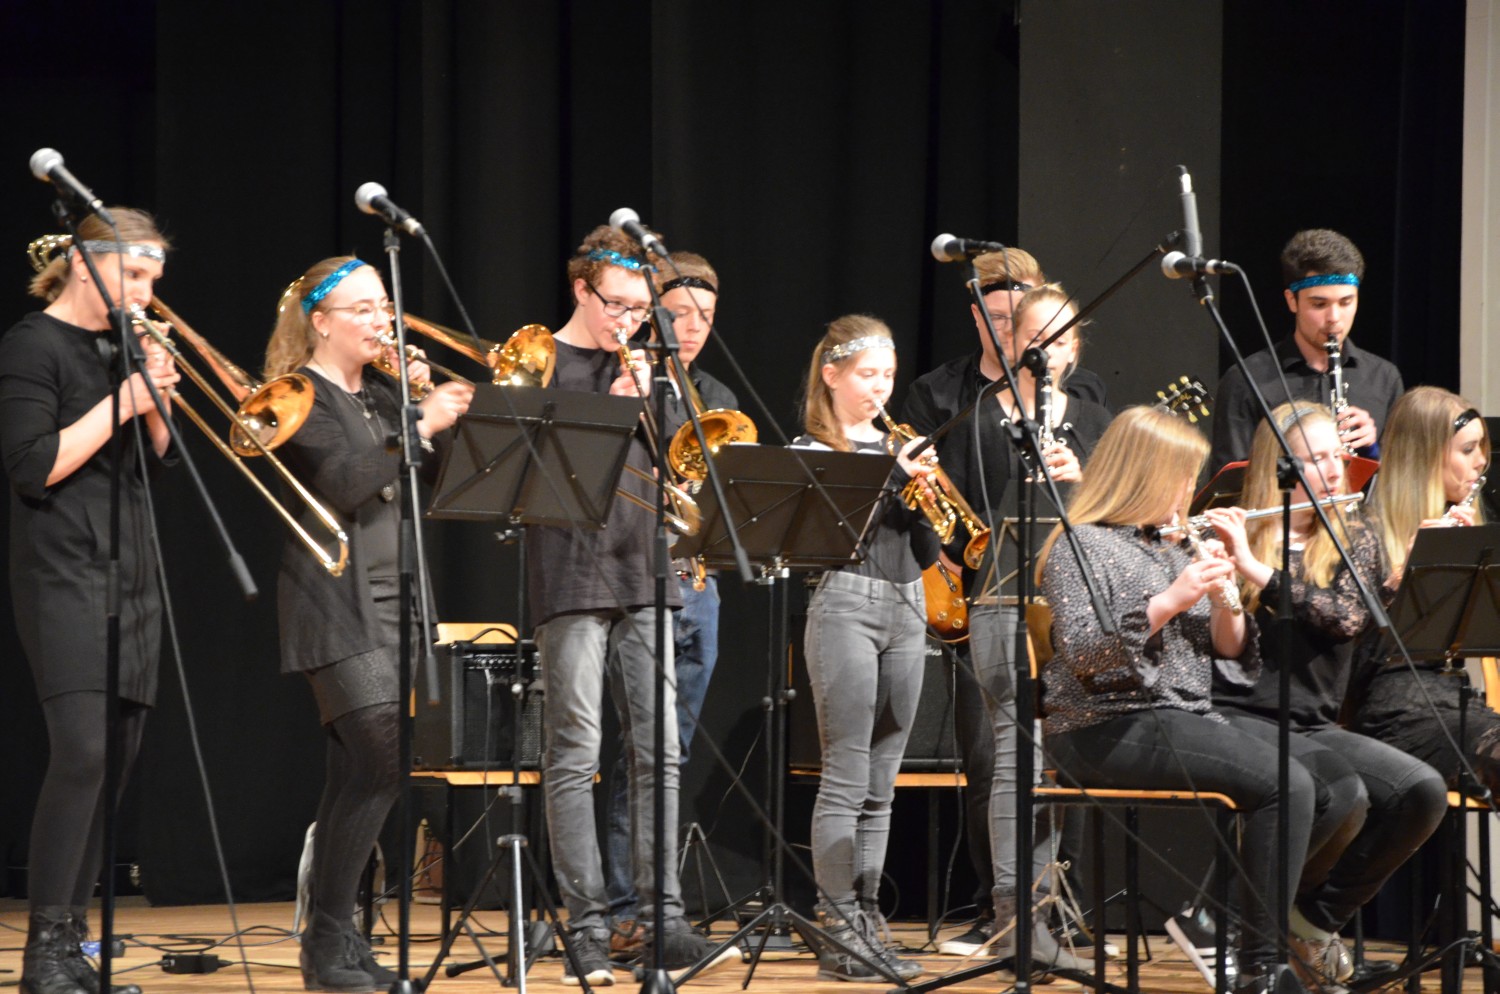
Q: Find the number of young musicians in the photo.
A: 11